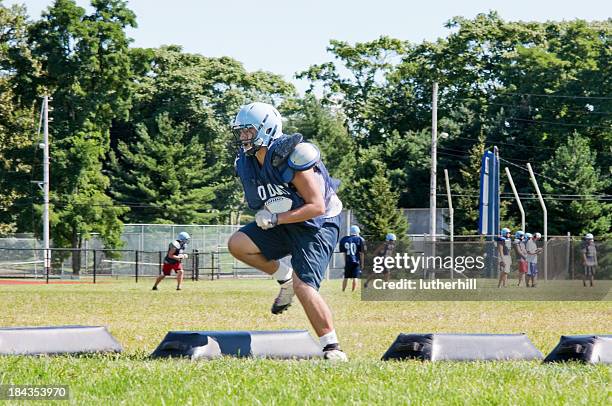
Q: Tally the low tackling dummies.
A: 4